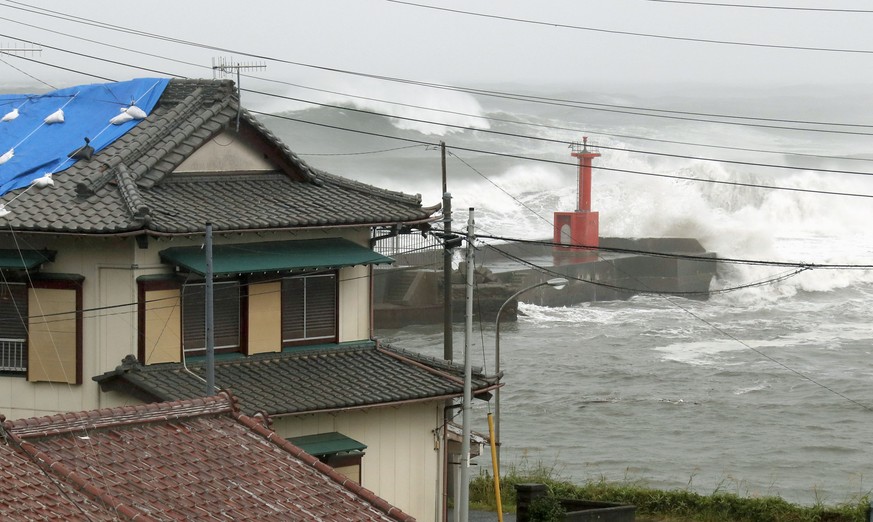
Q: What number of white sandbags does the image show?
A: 7